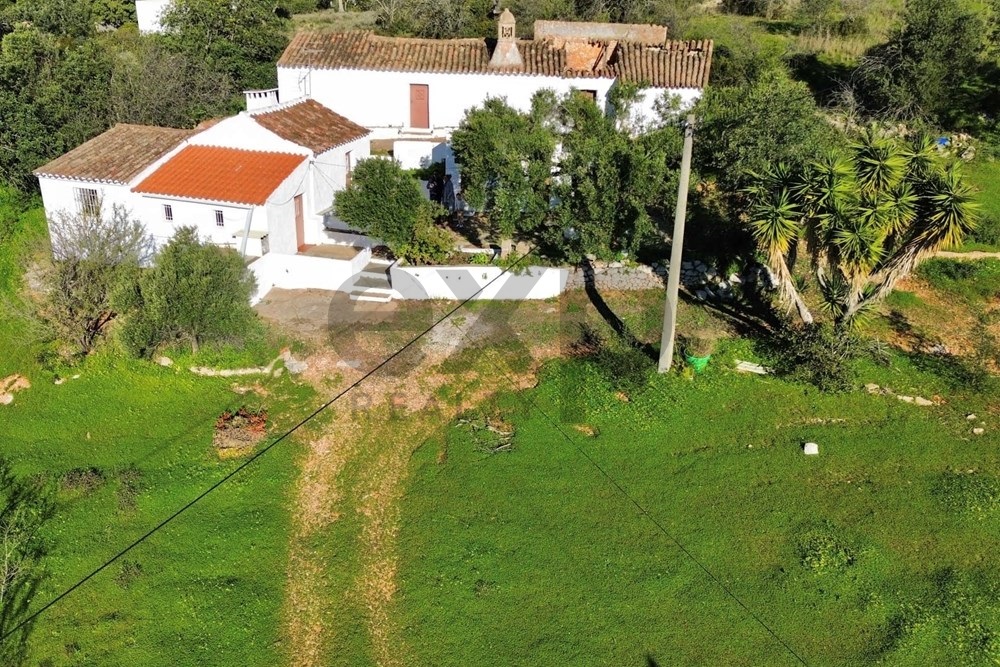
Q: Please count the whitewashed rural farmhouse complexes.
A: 1